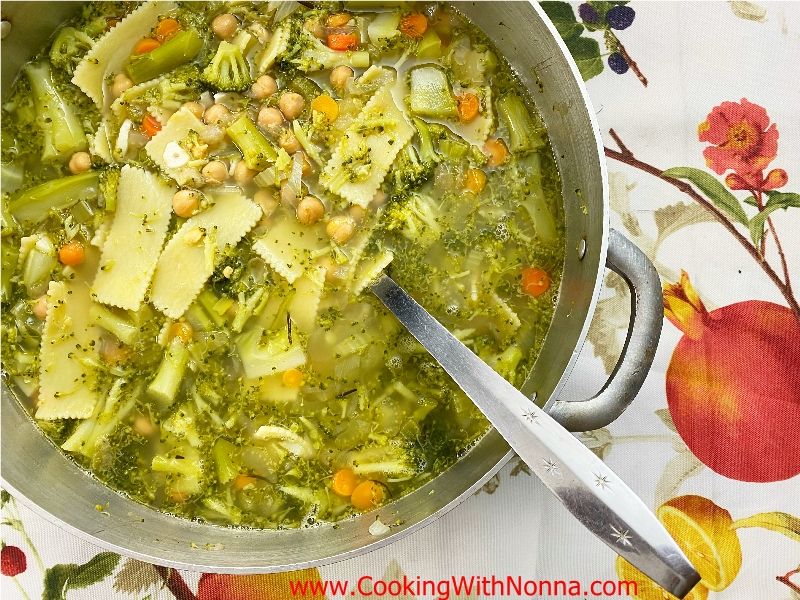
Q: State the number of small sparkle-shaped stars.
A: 4